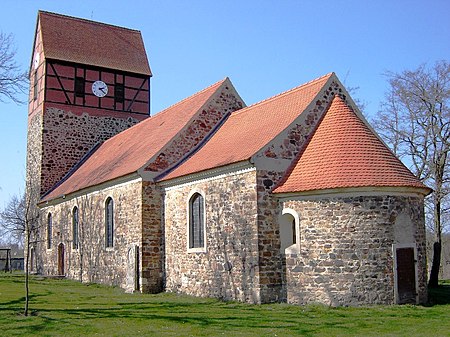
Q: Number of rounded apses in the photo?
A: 1